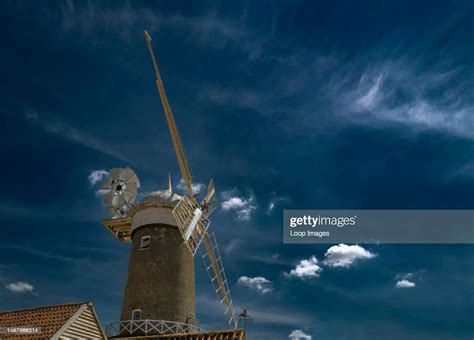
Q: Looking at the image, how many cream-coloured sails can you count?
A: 4